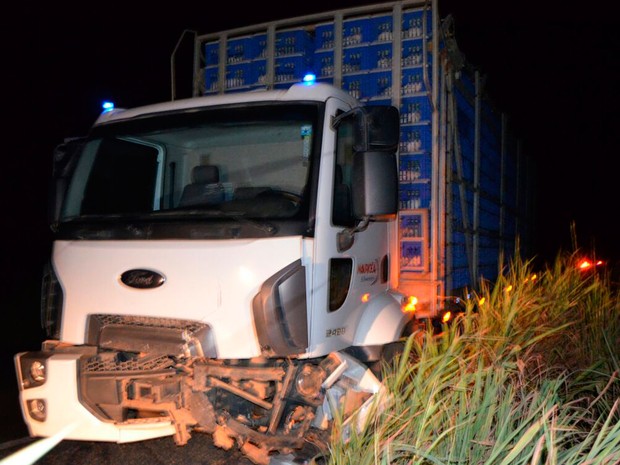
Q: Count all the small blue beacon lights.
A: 2